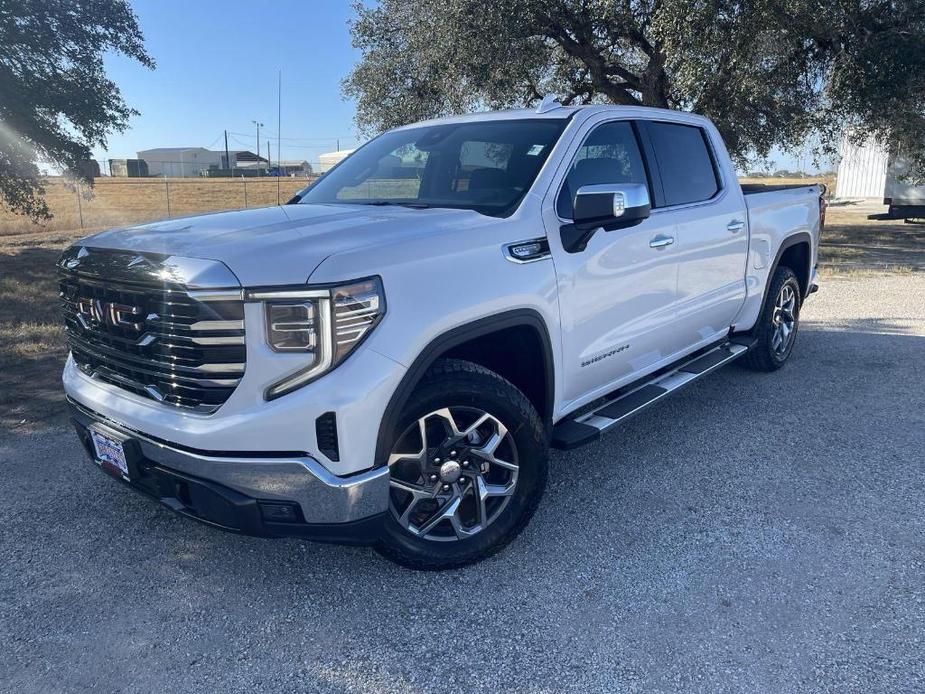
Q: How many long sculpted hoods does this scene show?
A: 1